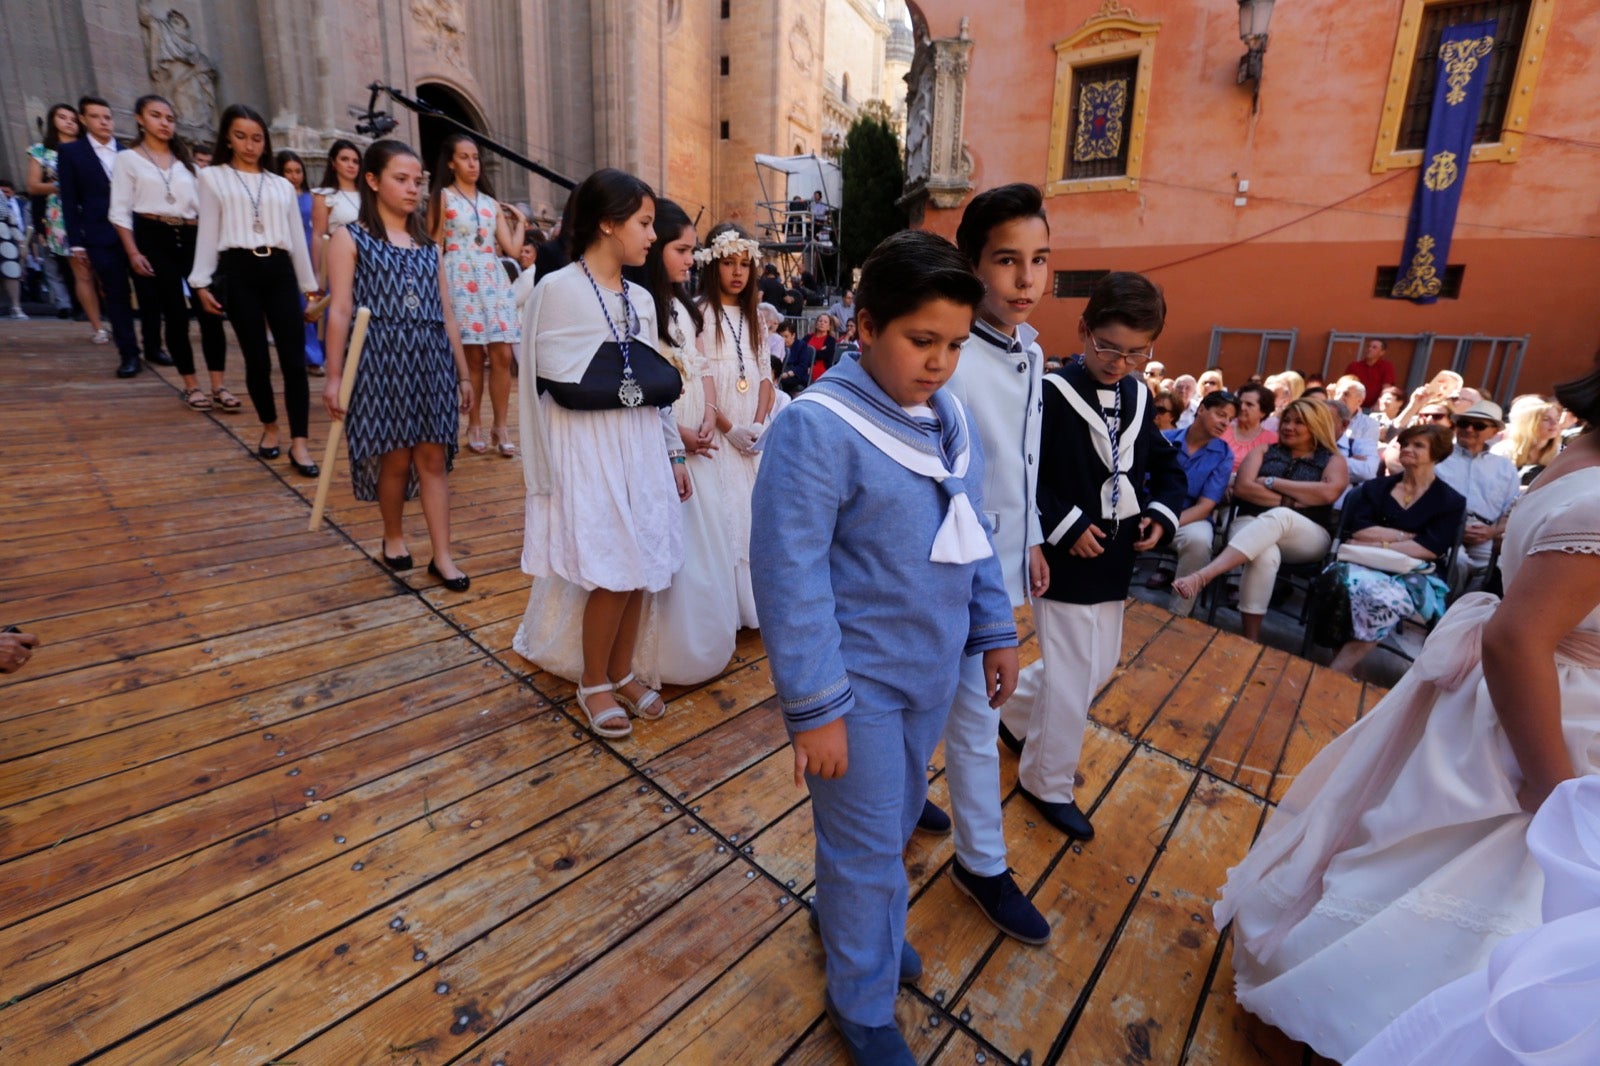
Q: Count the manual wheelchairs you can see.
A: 0